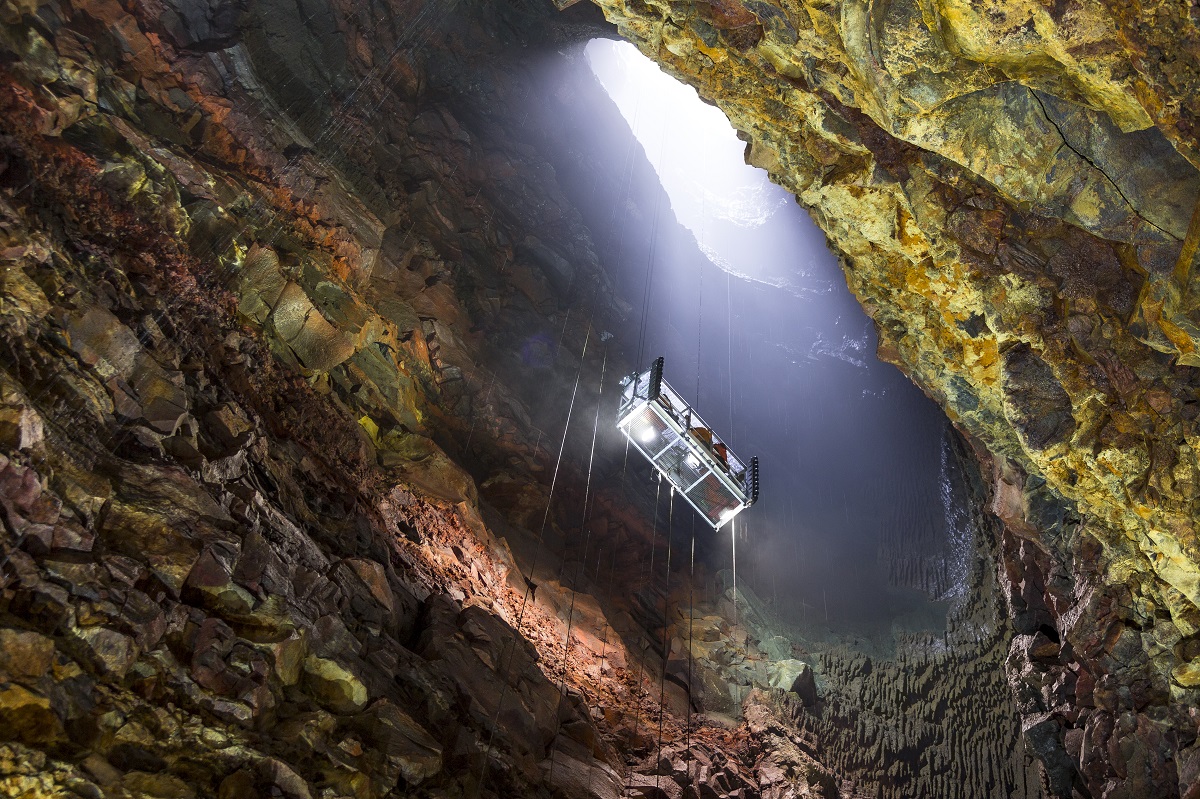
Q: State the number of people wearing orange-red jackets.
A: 2